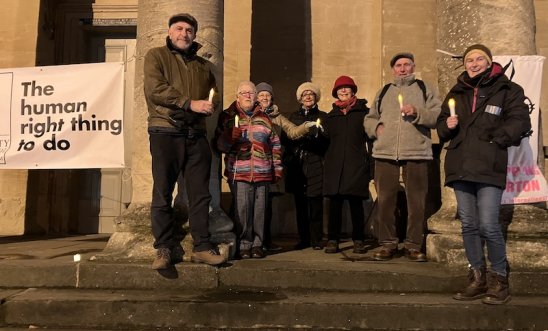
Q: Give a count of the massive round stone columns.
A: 2